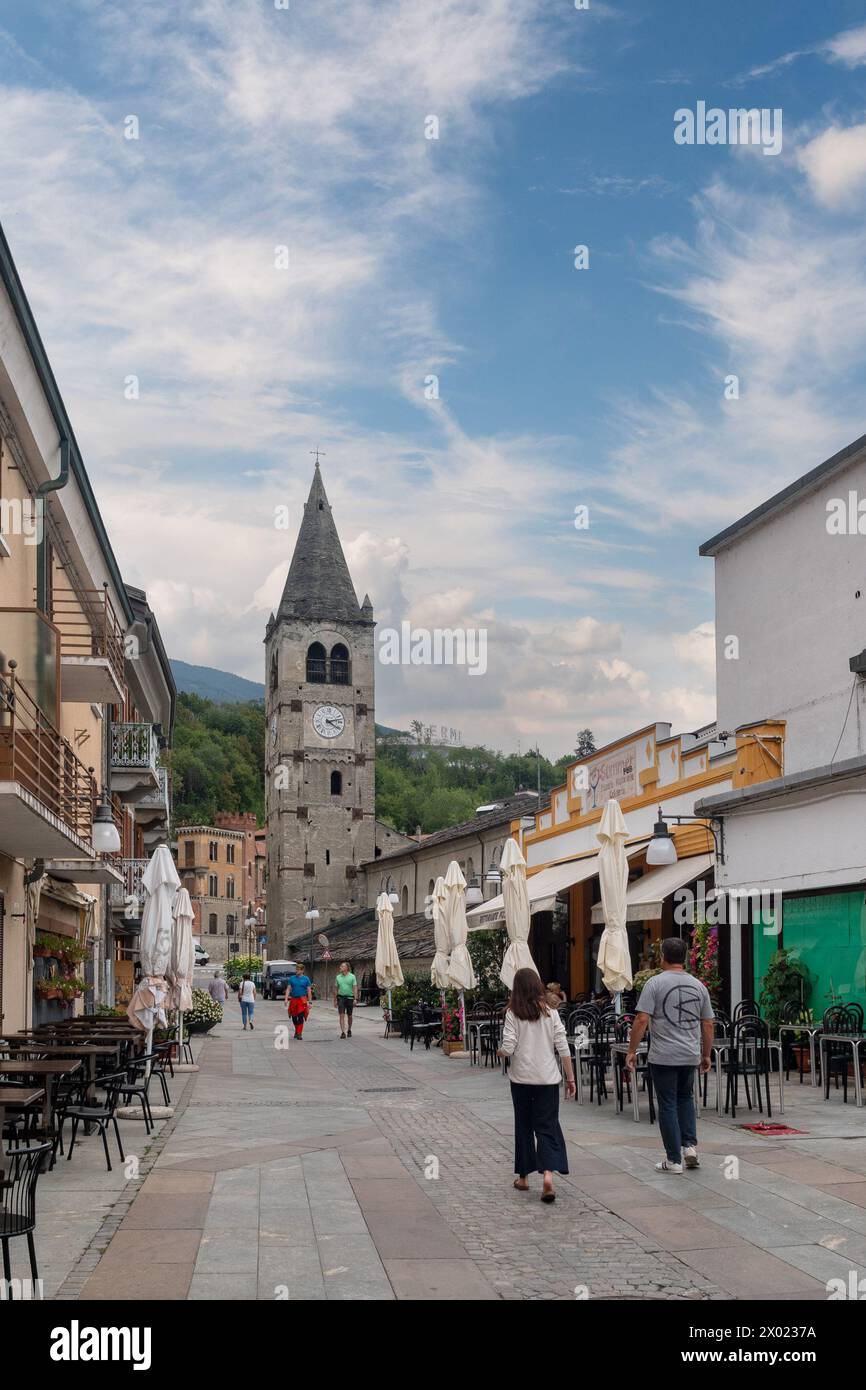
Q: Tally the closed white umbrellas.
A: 7